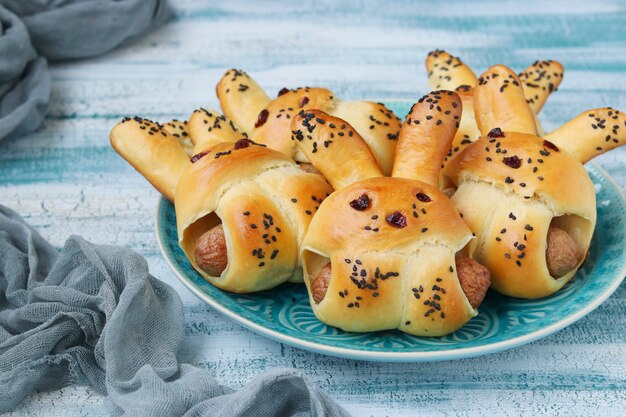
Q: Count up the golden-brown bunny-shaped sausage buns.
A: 5